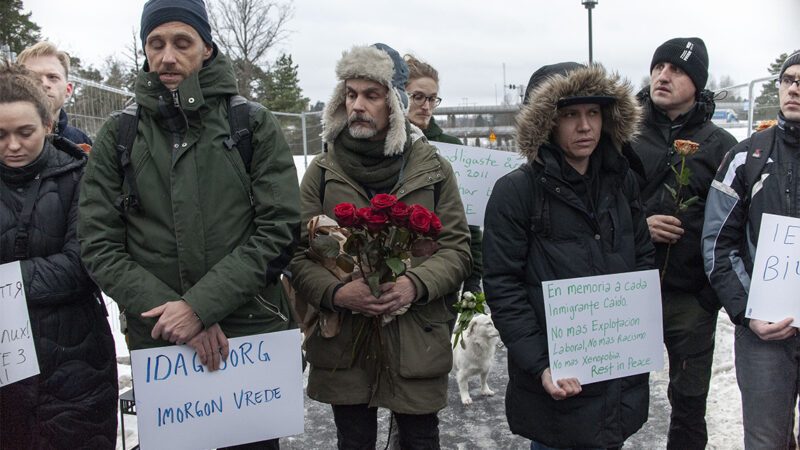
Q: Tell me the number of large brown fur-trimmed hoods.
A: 1